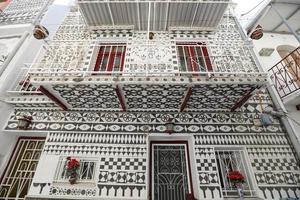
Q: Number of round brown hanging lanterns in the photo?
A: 2